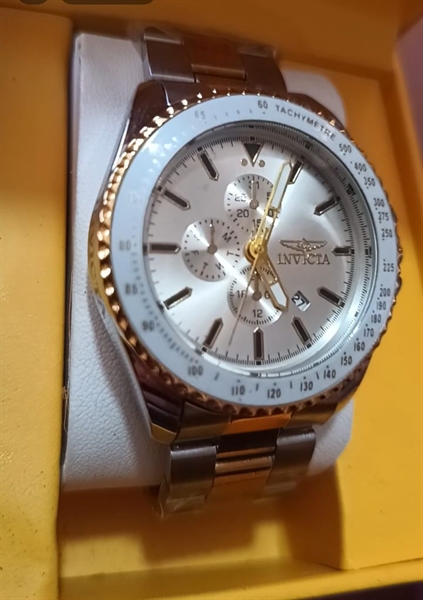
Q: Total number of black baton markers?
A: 11